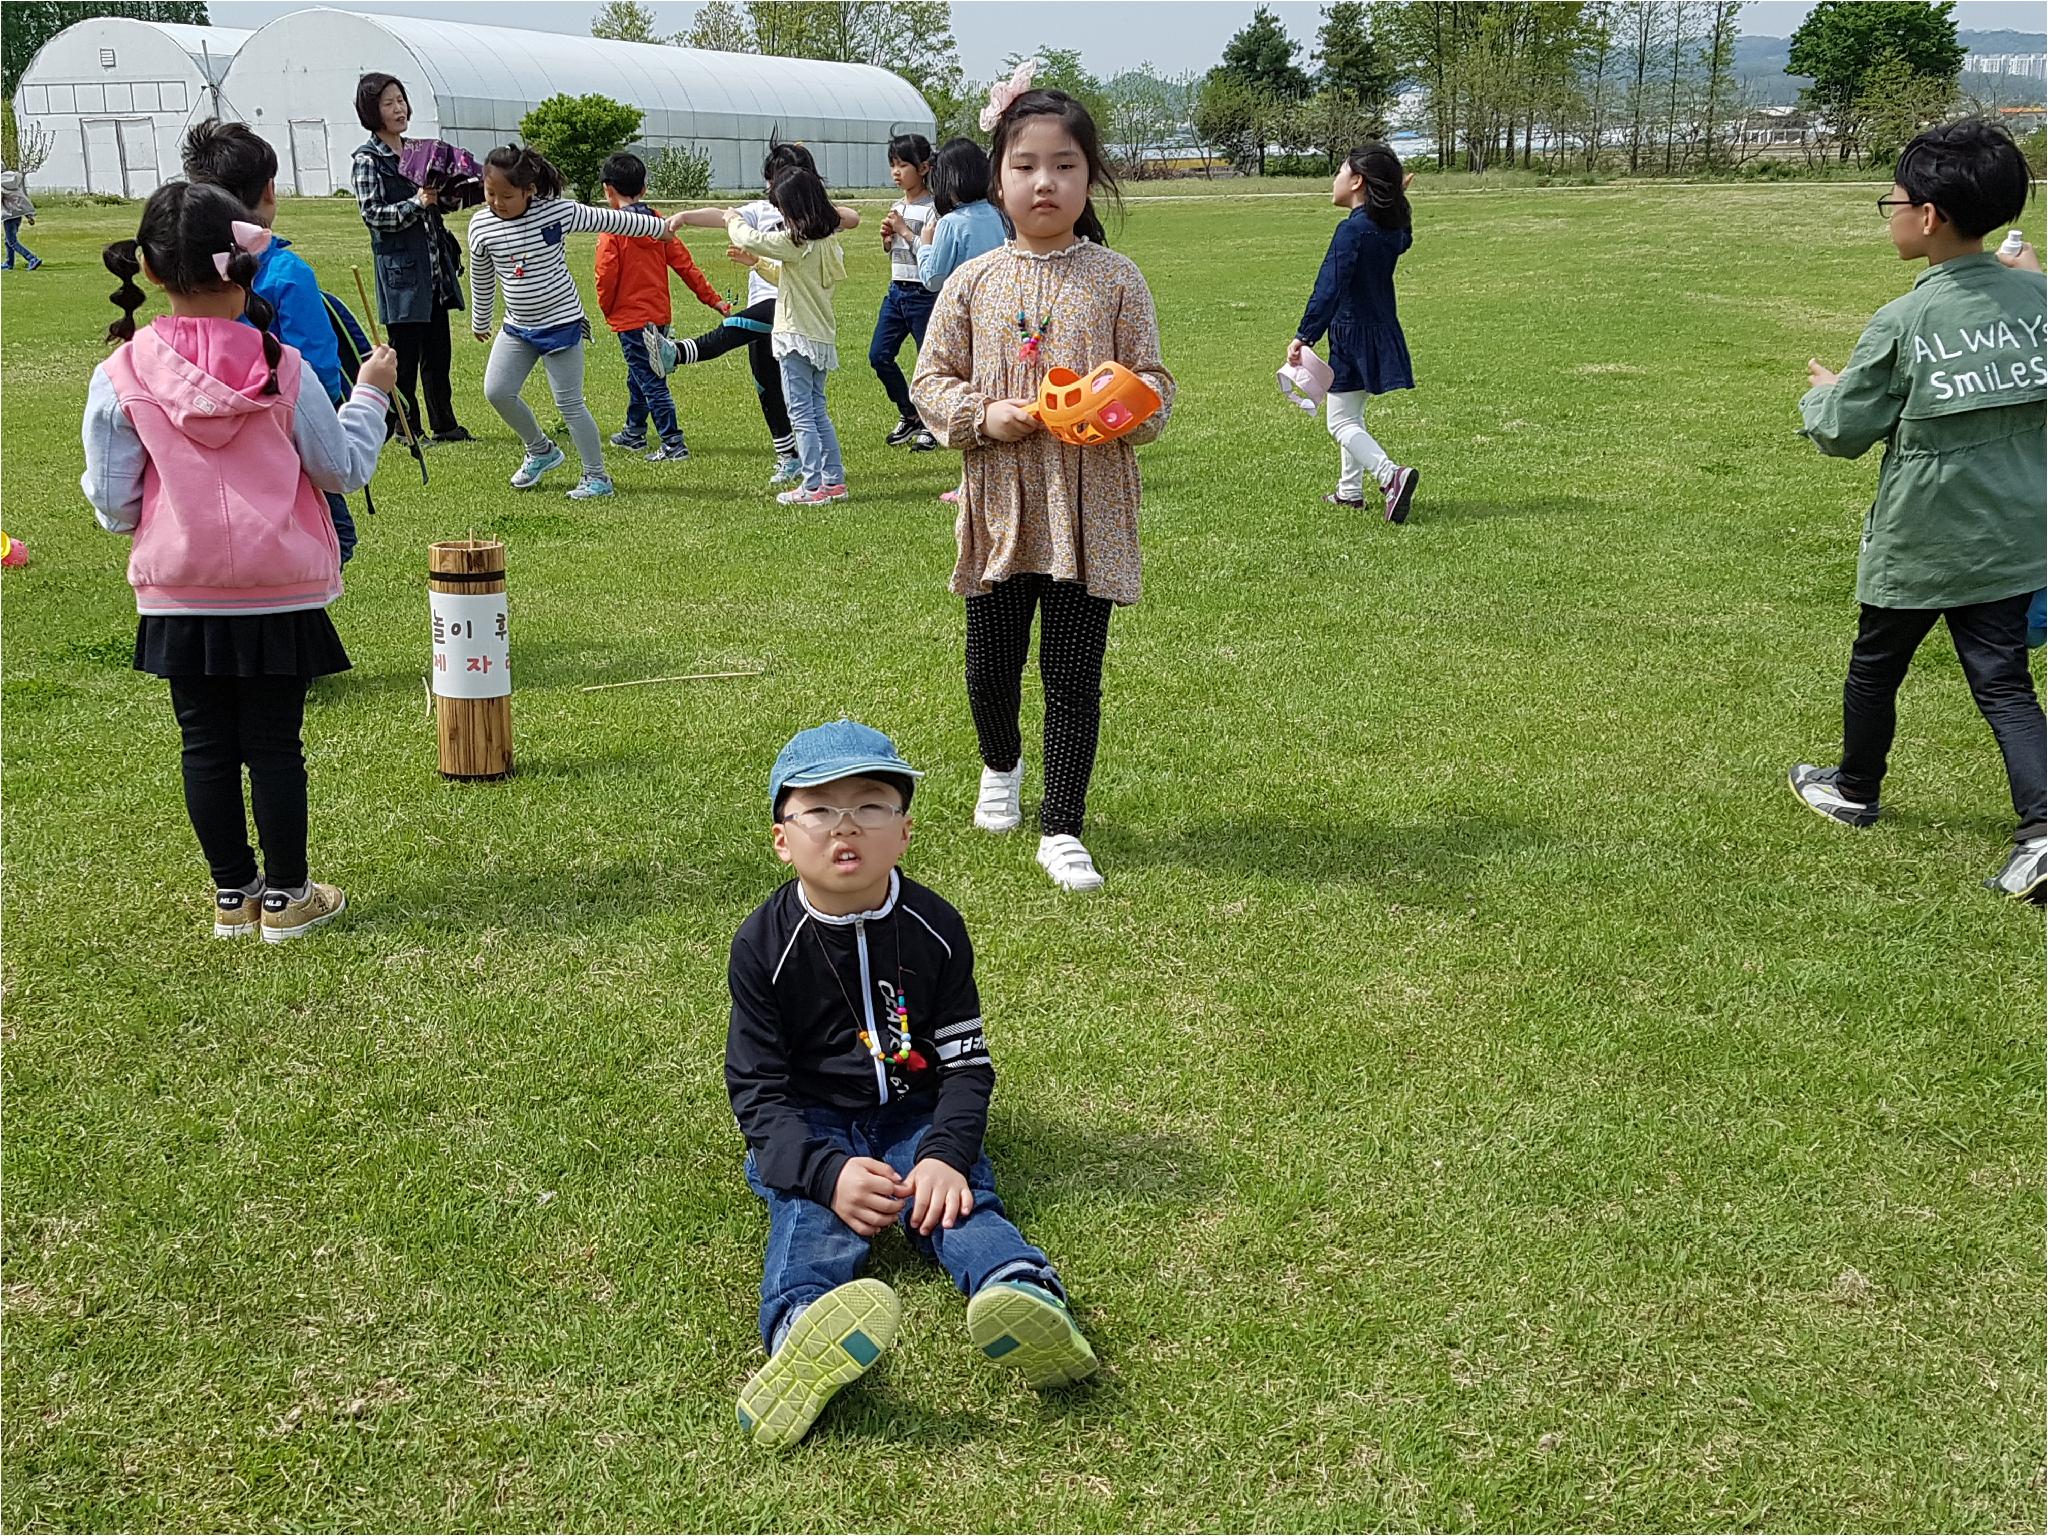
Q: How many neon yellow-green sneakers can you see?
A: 2